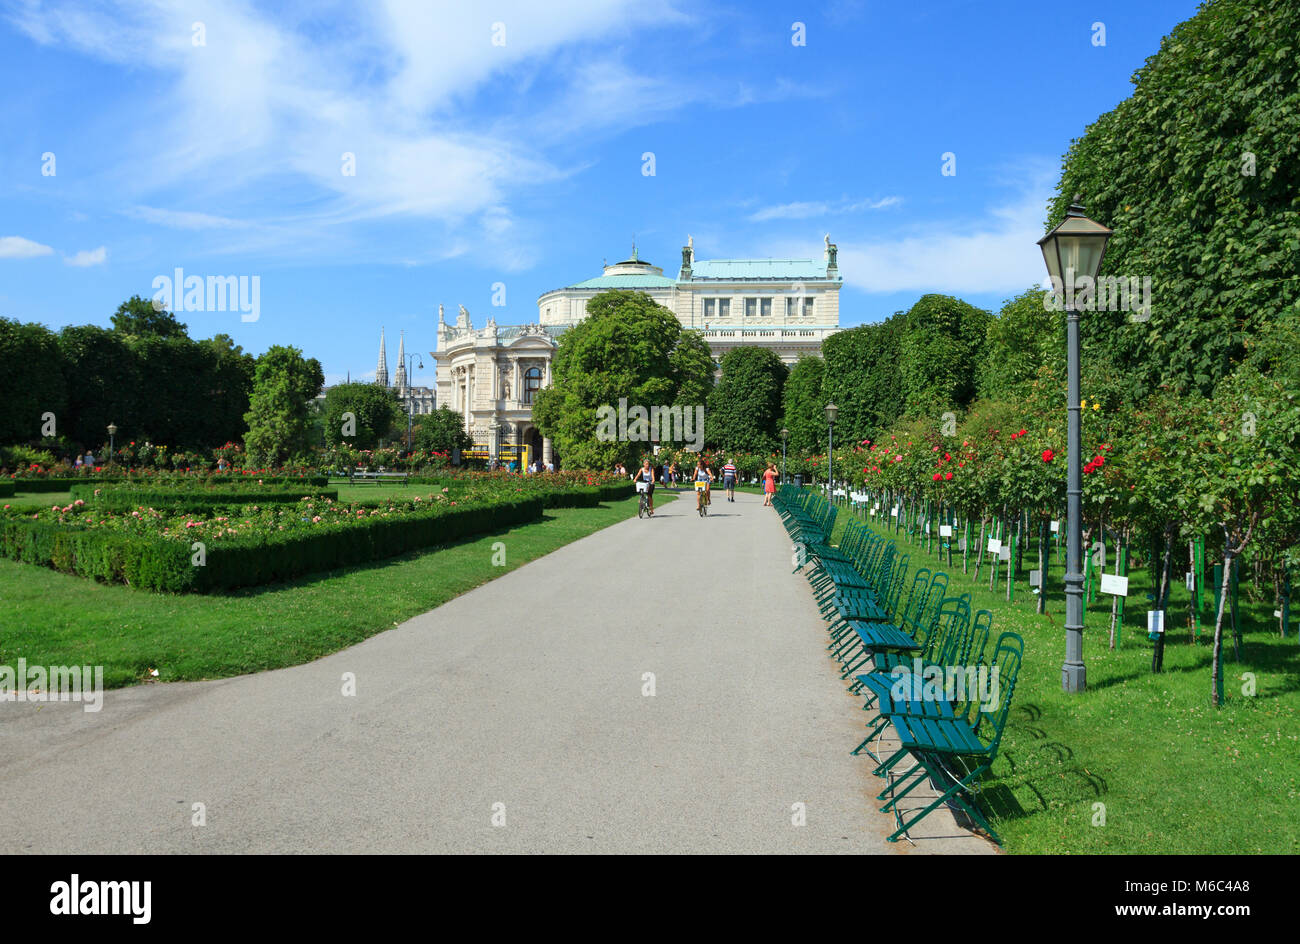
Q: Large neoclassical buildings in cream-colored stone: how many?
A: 1